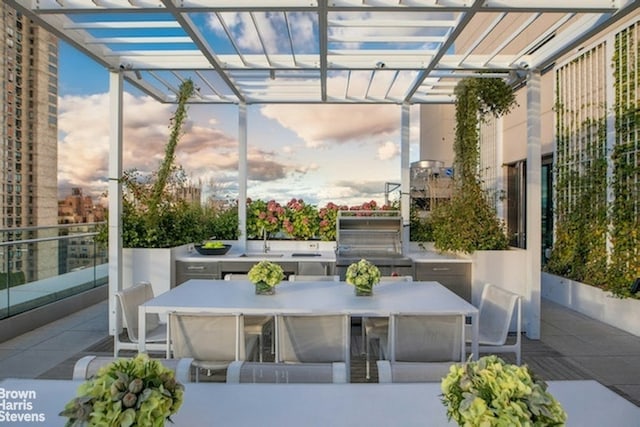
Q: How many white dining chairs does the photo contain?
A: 11